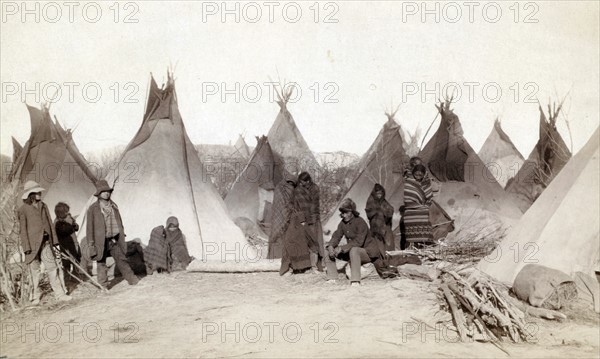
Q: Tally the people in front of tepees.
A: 11